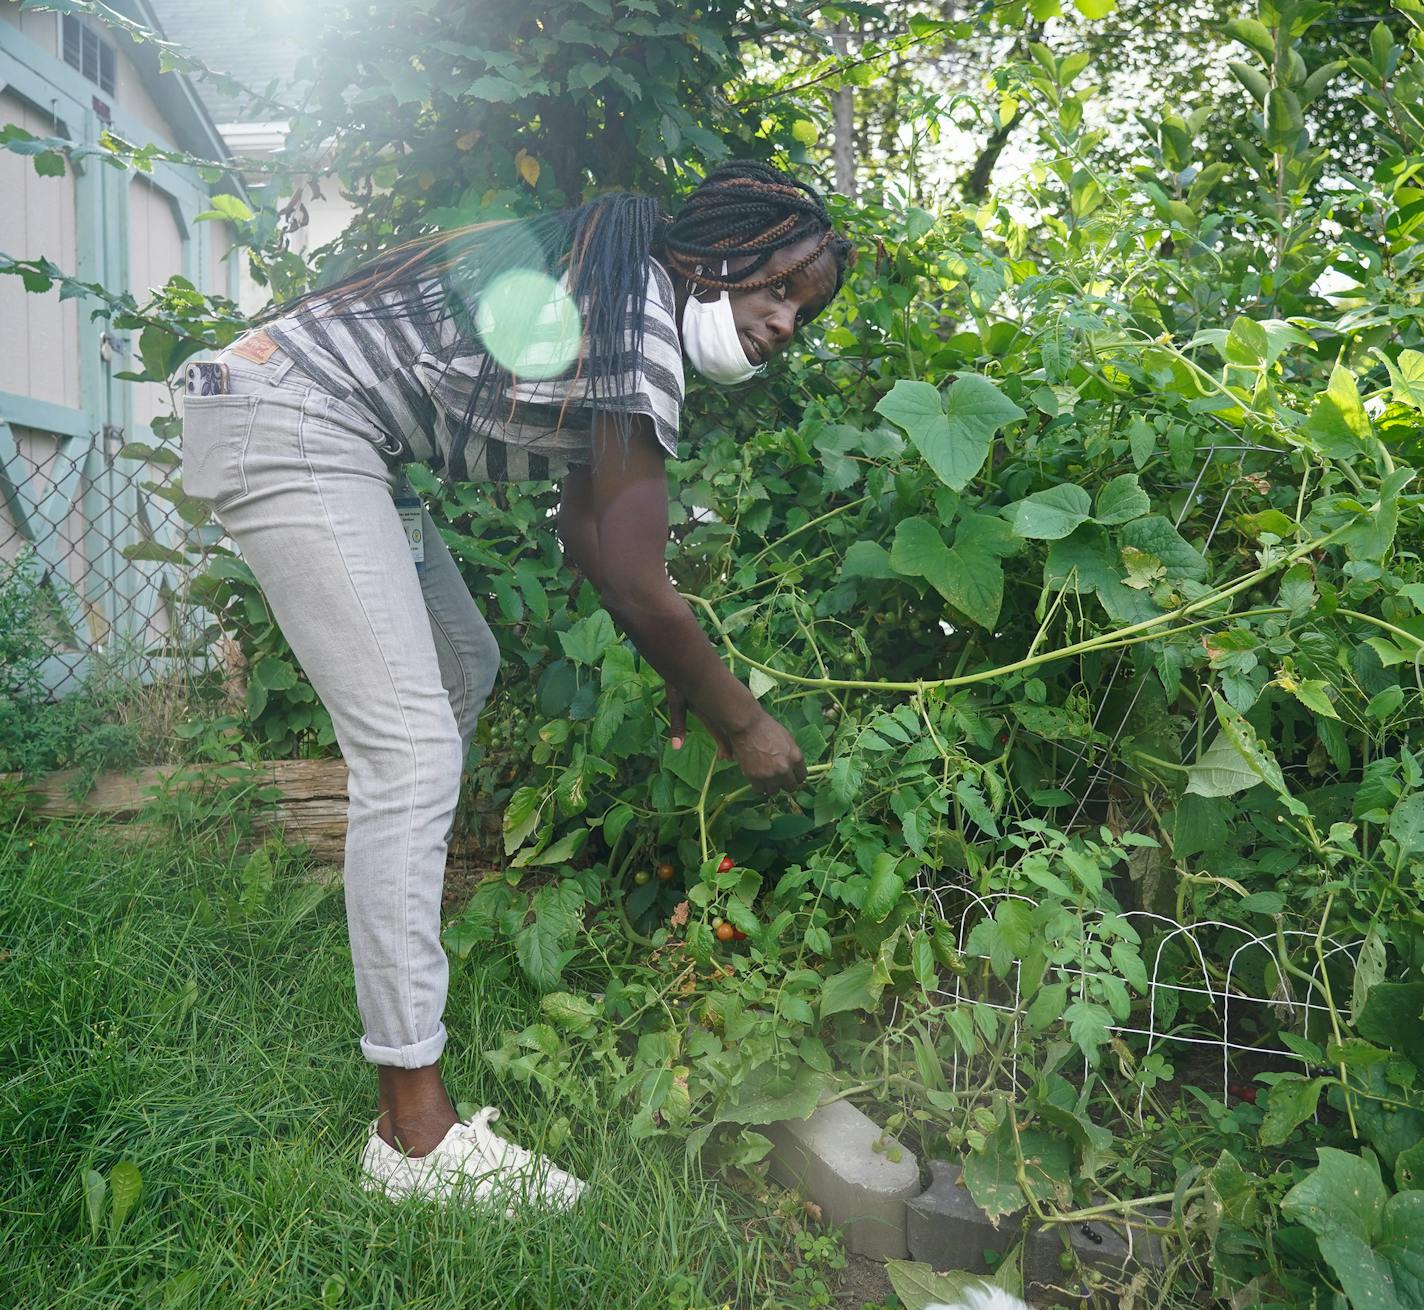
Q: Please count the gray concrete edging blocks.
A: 3